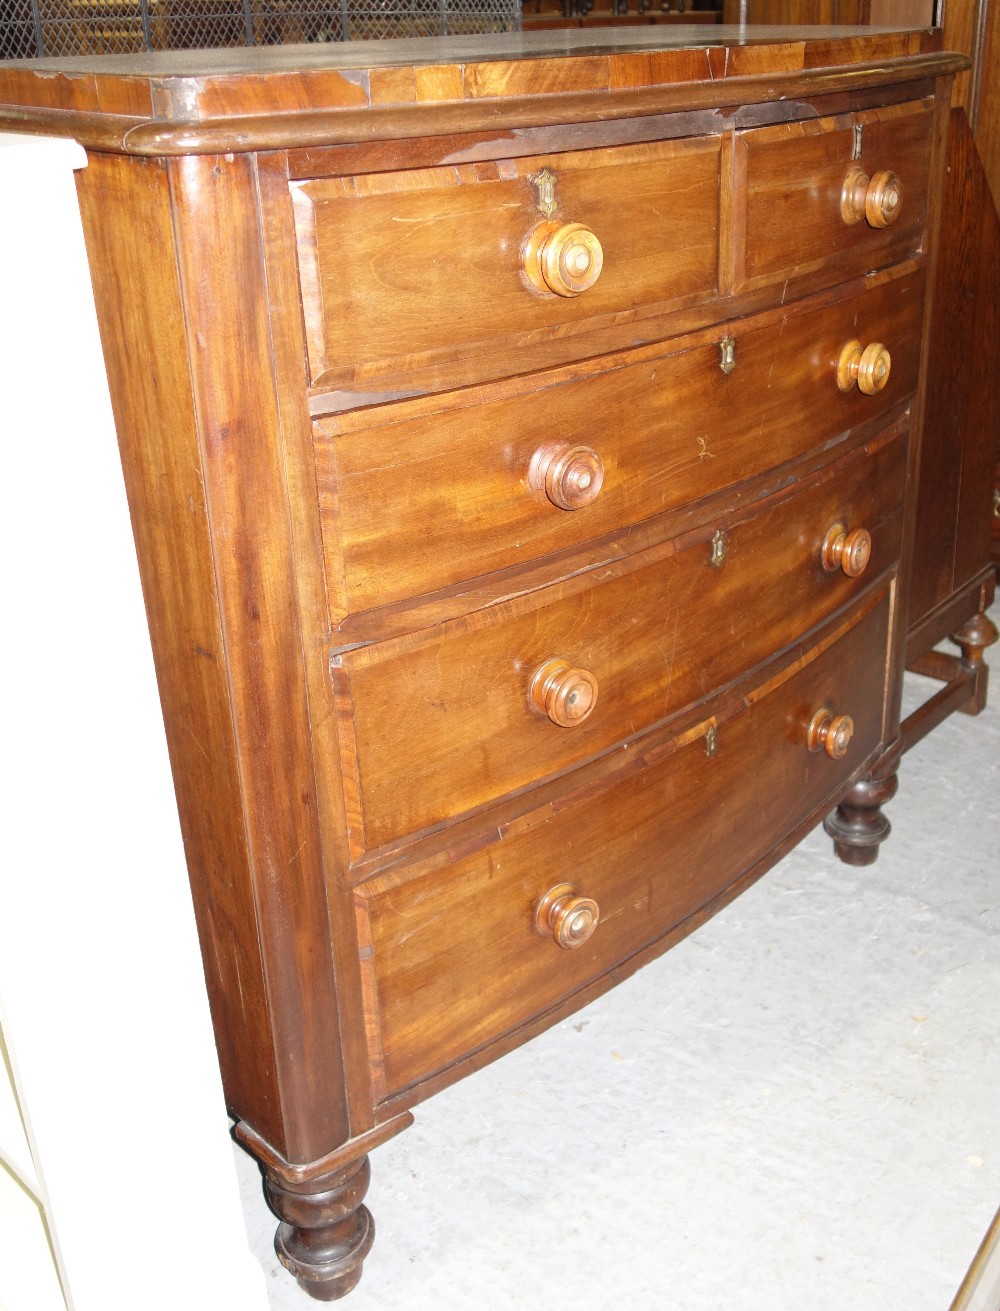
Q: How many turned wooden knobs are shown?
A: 8